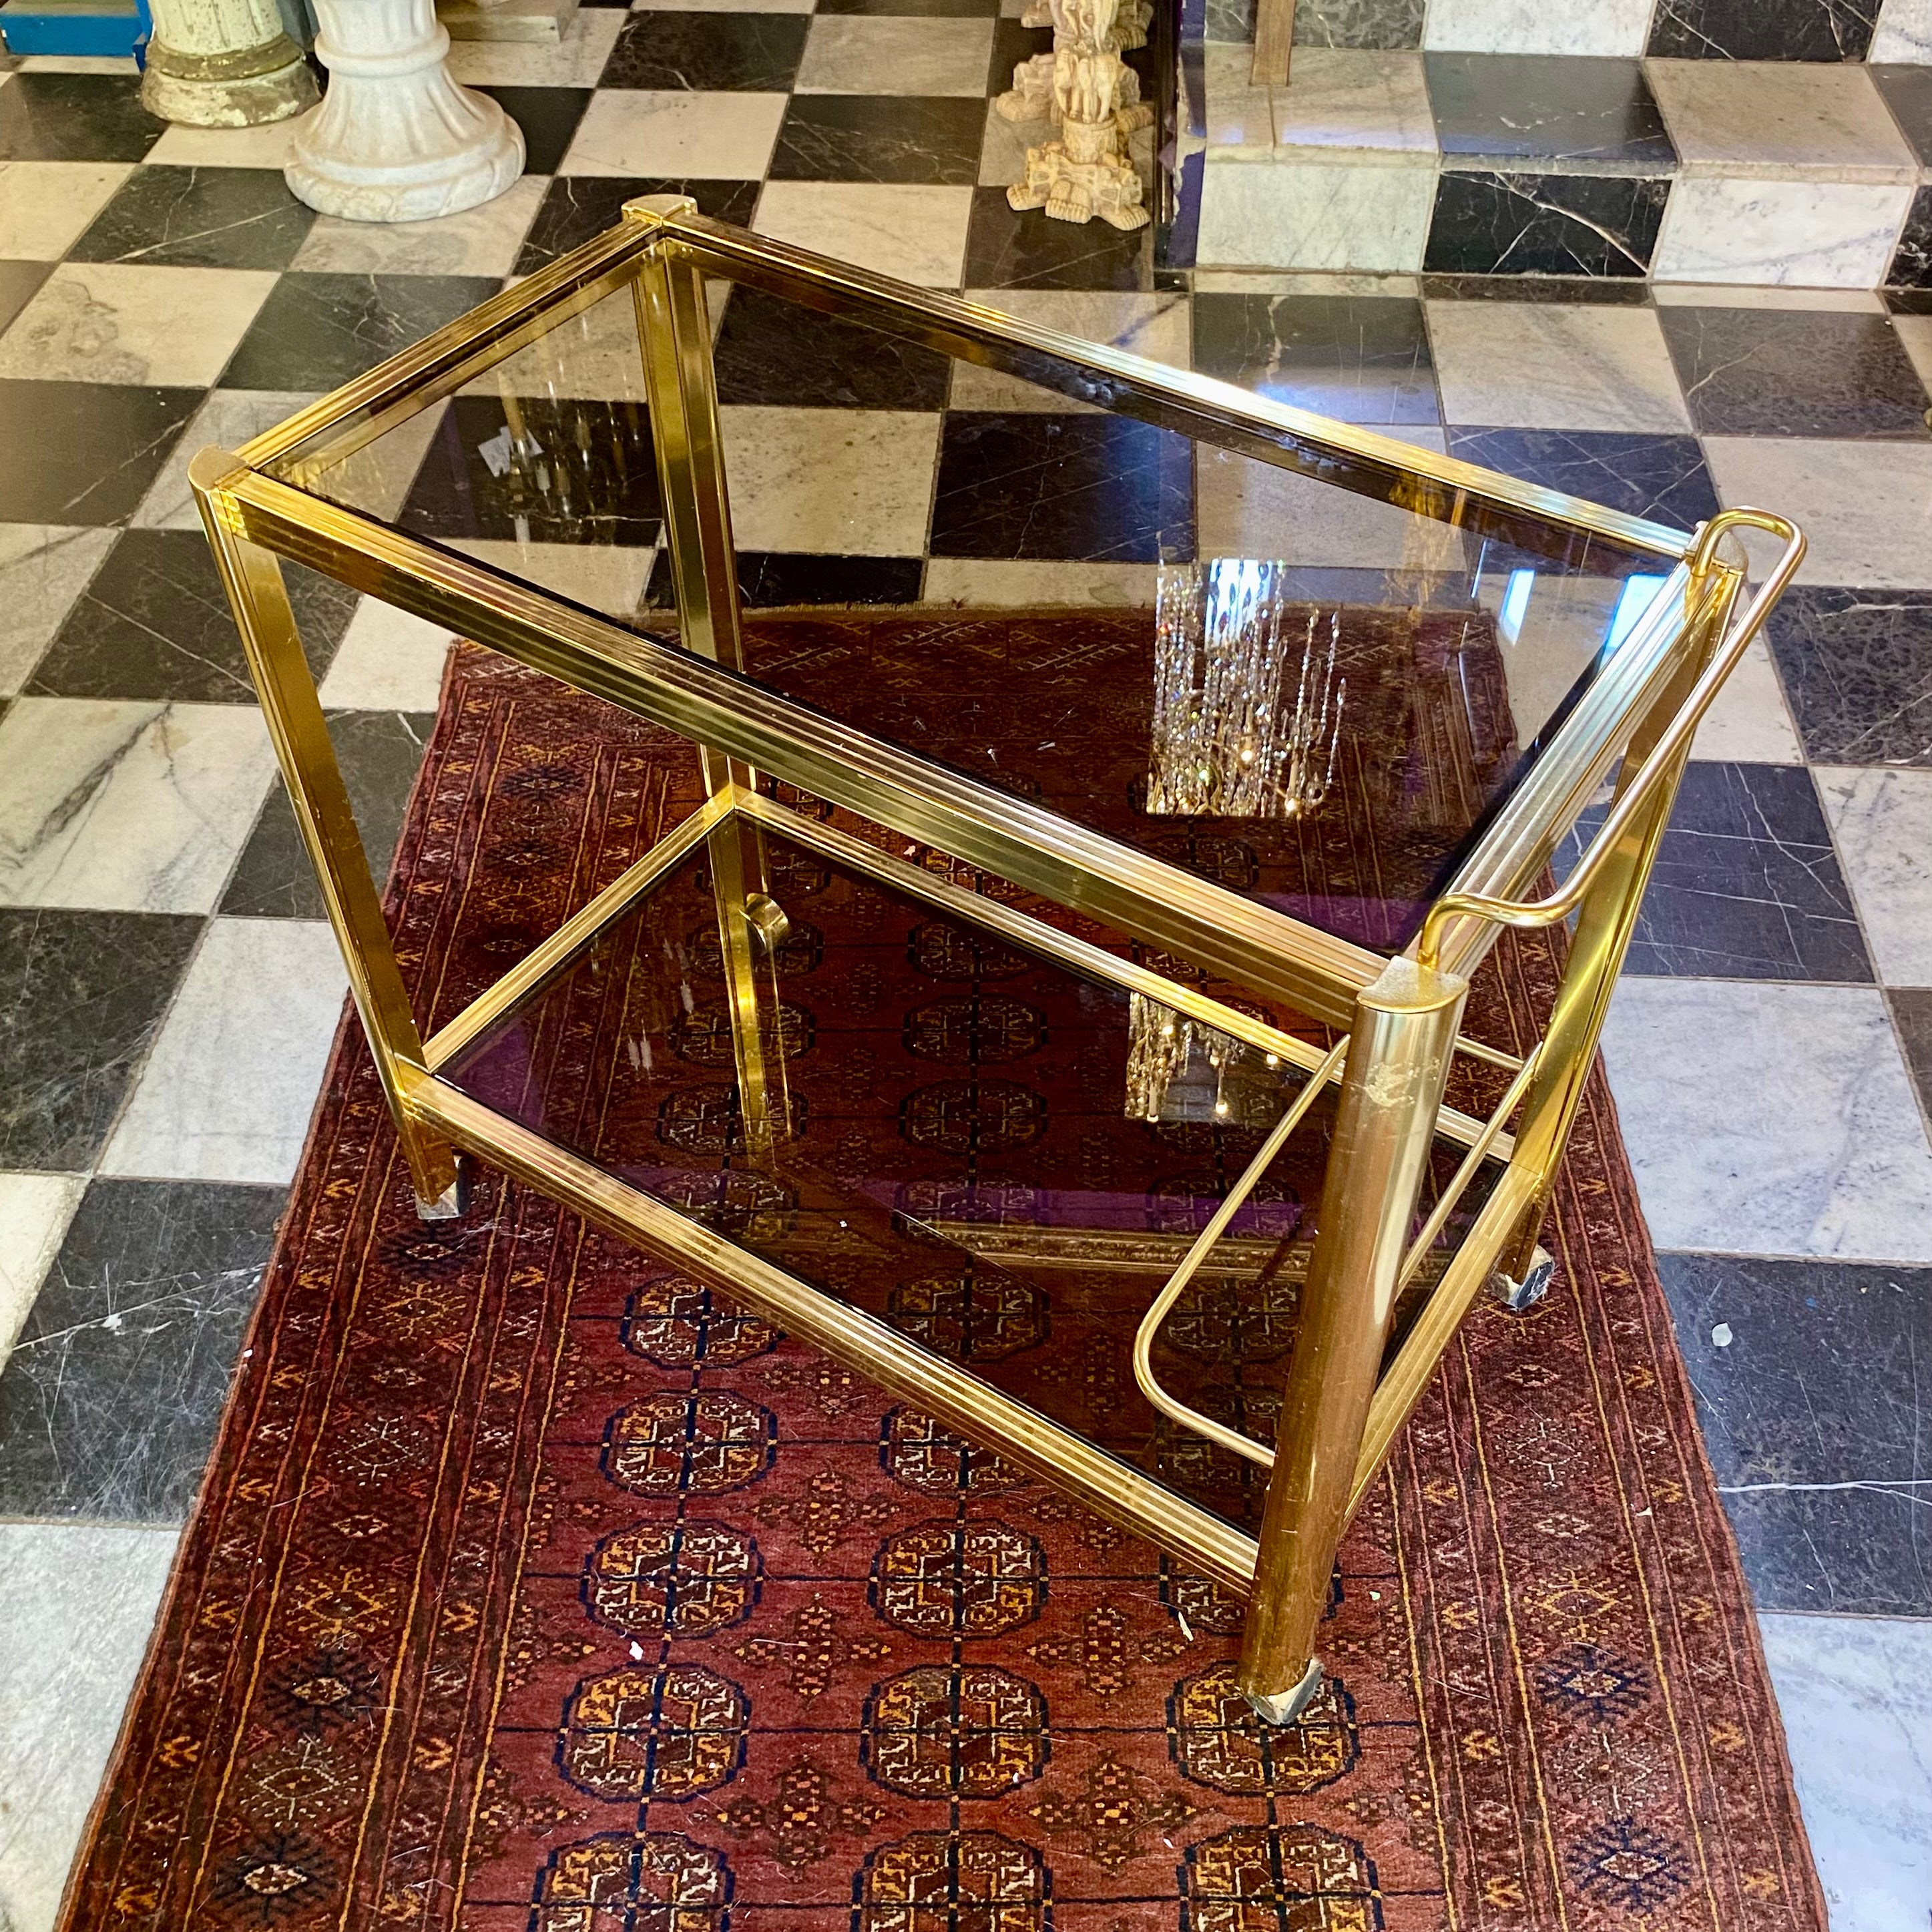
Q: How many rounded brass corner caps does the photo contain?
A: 4